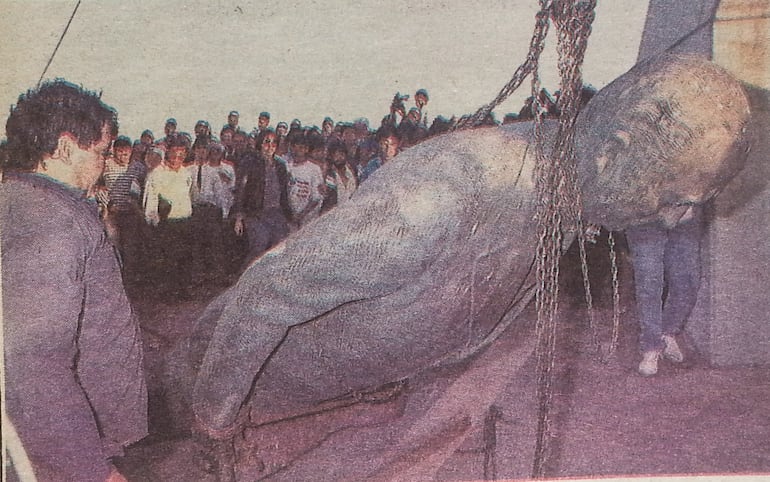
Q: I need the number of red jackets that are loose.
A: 0